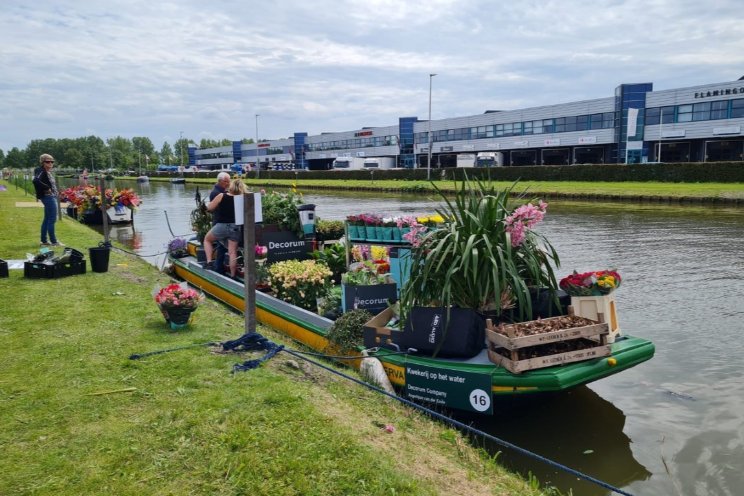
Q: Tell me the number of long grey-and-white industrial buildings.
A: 1